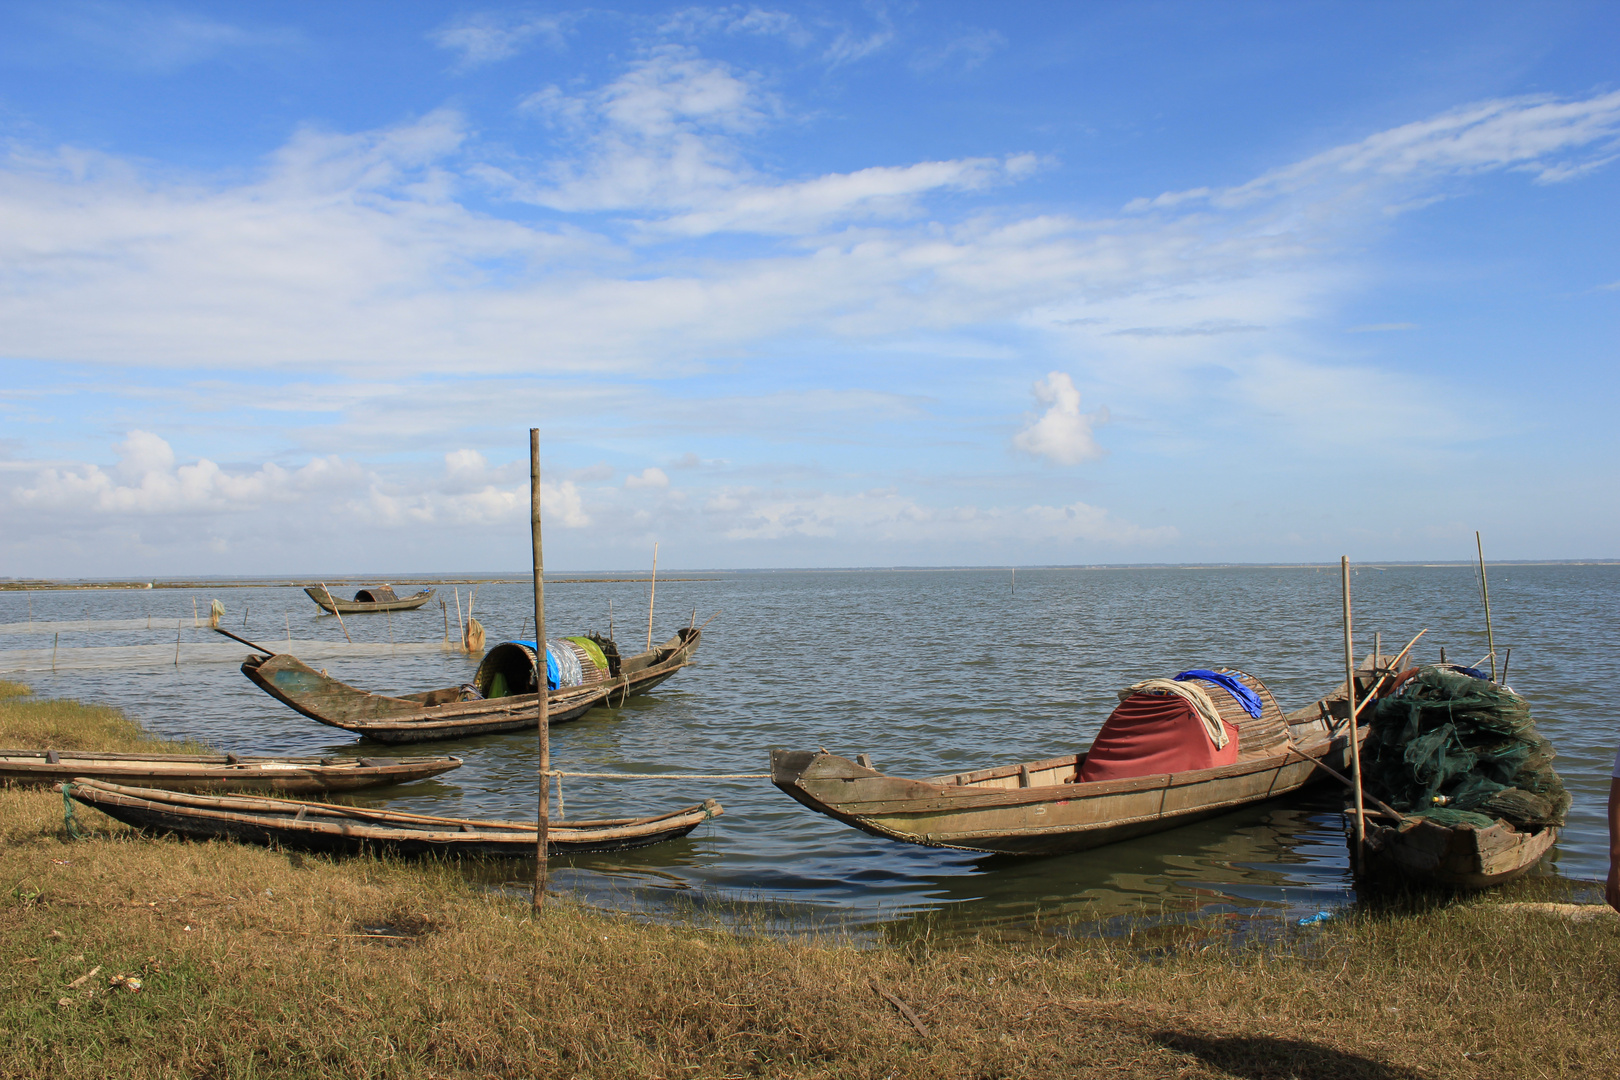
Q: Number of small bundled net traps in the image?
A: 2